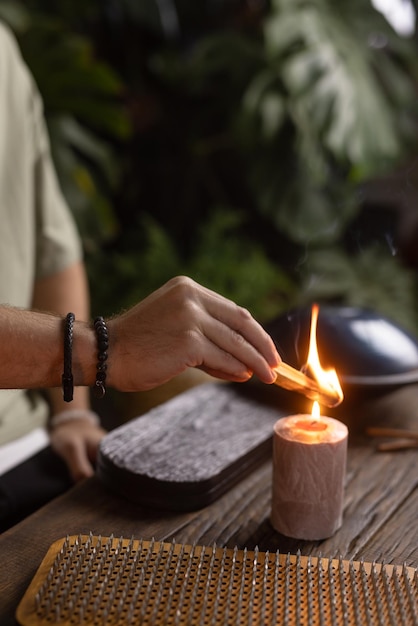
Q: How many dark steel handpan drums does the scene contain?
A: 1